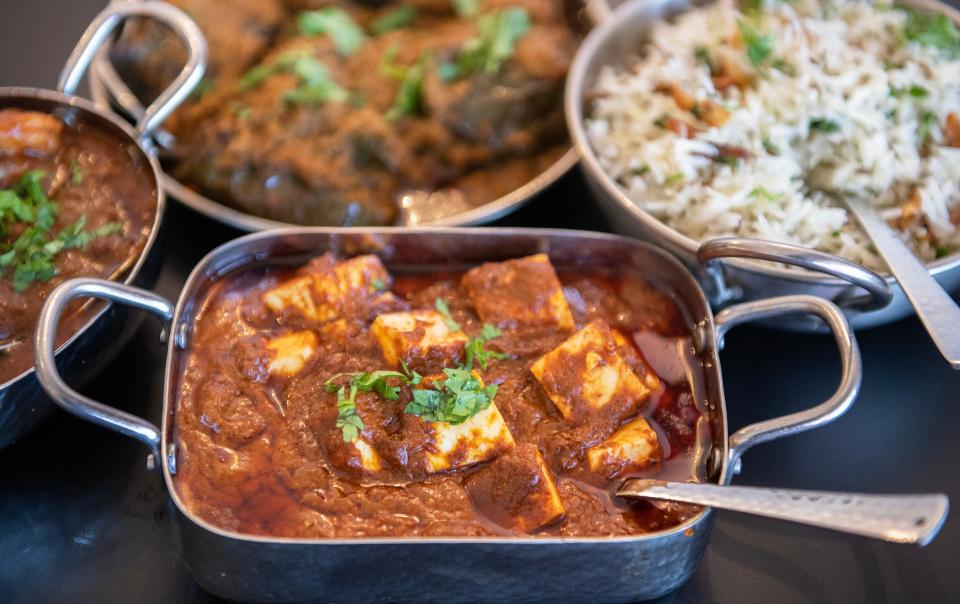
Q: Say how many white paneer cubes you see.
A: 9